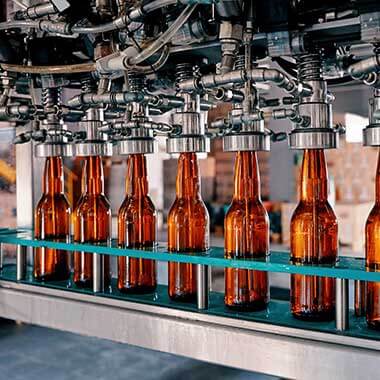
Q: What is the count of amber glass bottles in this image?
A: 7